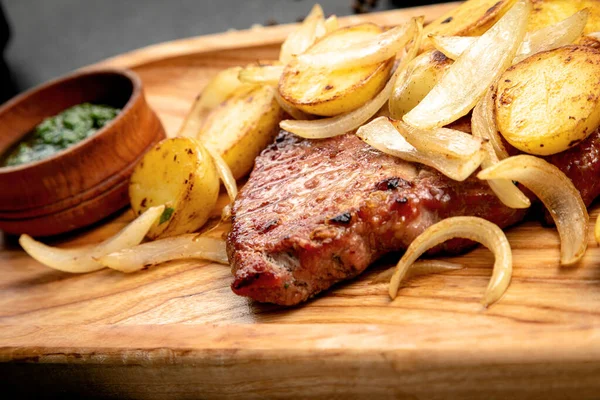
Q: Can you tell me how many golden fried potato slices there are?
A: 7